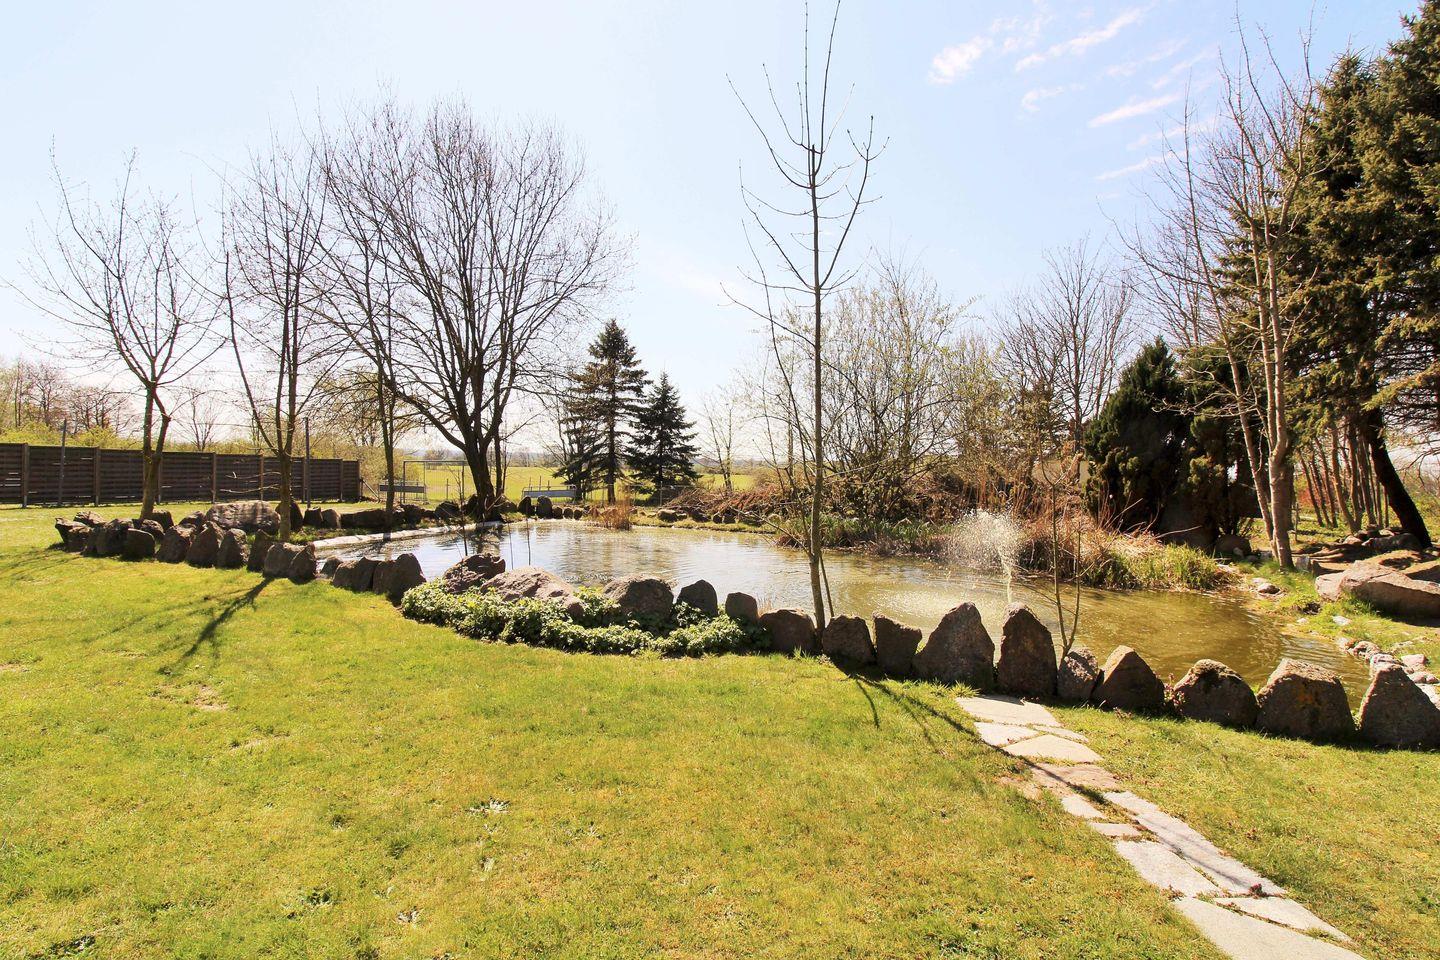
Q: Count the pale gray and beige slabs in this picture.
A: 11